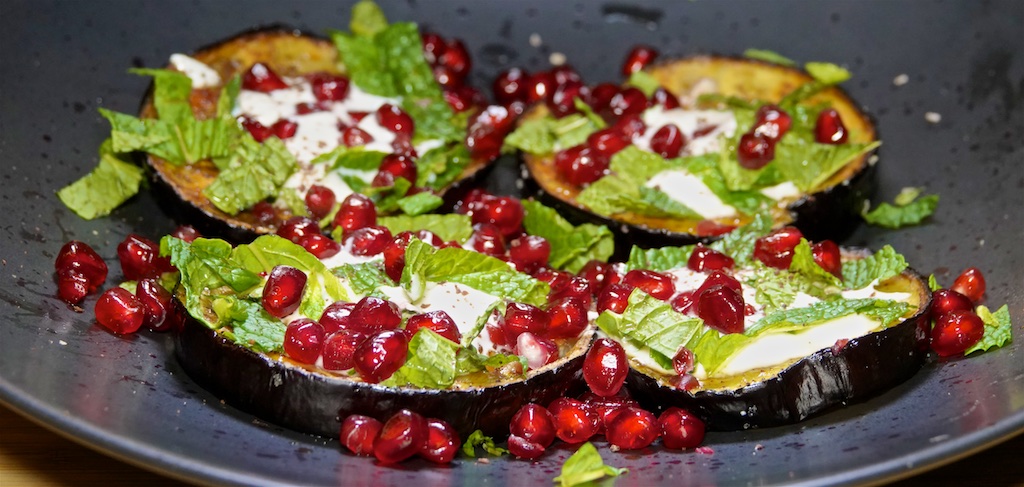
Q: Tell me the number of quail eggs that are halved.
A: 0